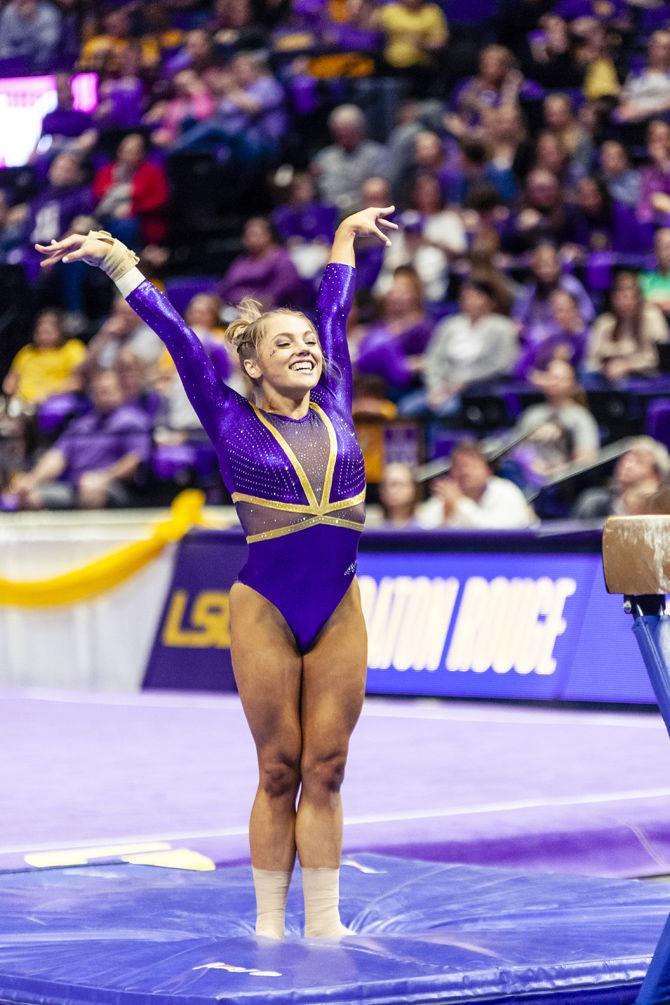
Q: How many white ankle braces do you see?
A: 2